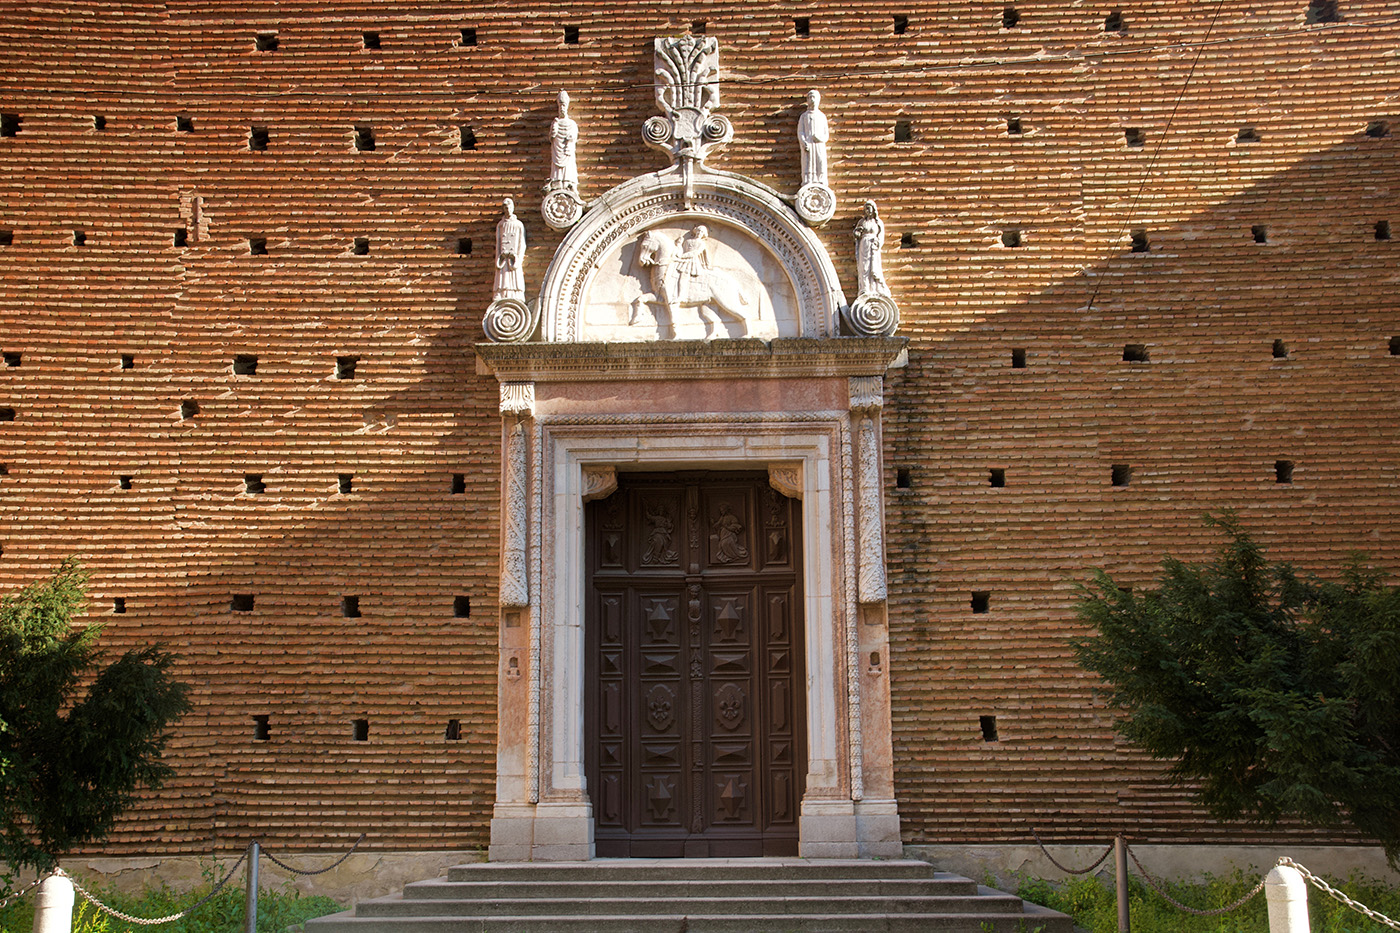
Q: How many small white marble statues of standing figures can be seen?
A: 4